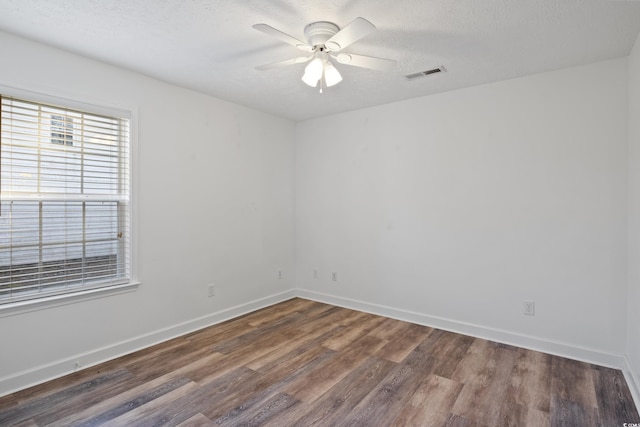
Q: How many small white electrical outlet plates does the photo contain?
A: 5